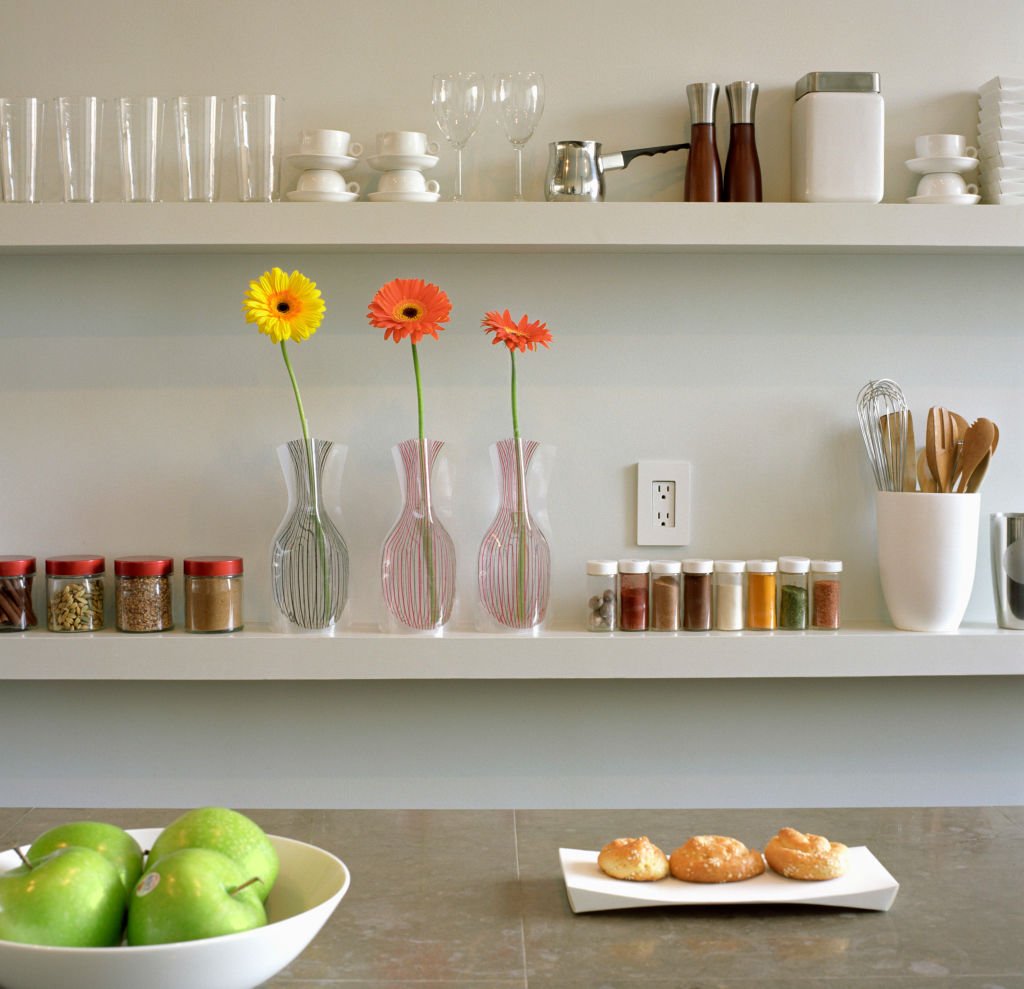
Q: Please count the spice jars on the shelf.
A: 12